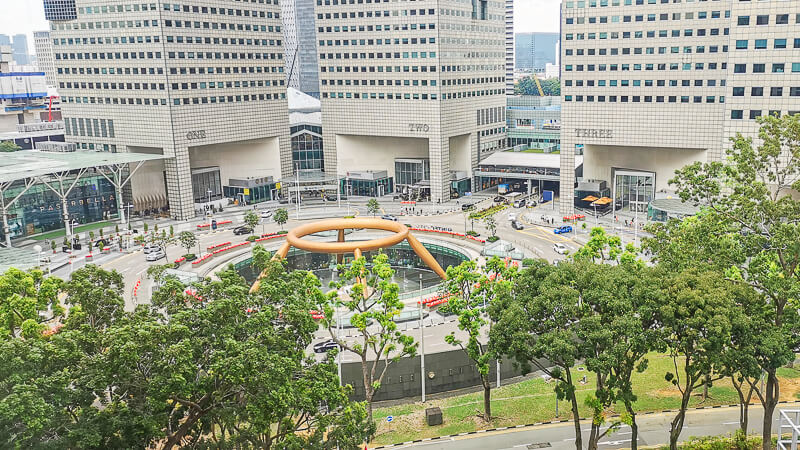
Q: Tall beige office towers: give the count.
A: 3